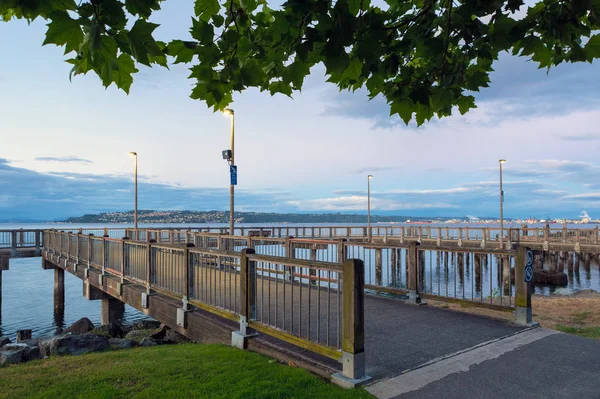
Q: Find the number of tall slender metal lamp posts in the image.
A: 4